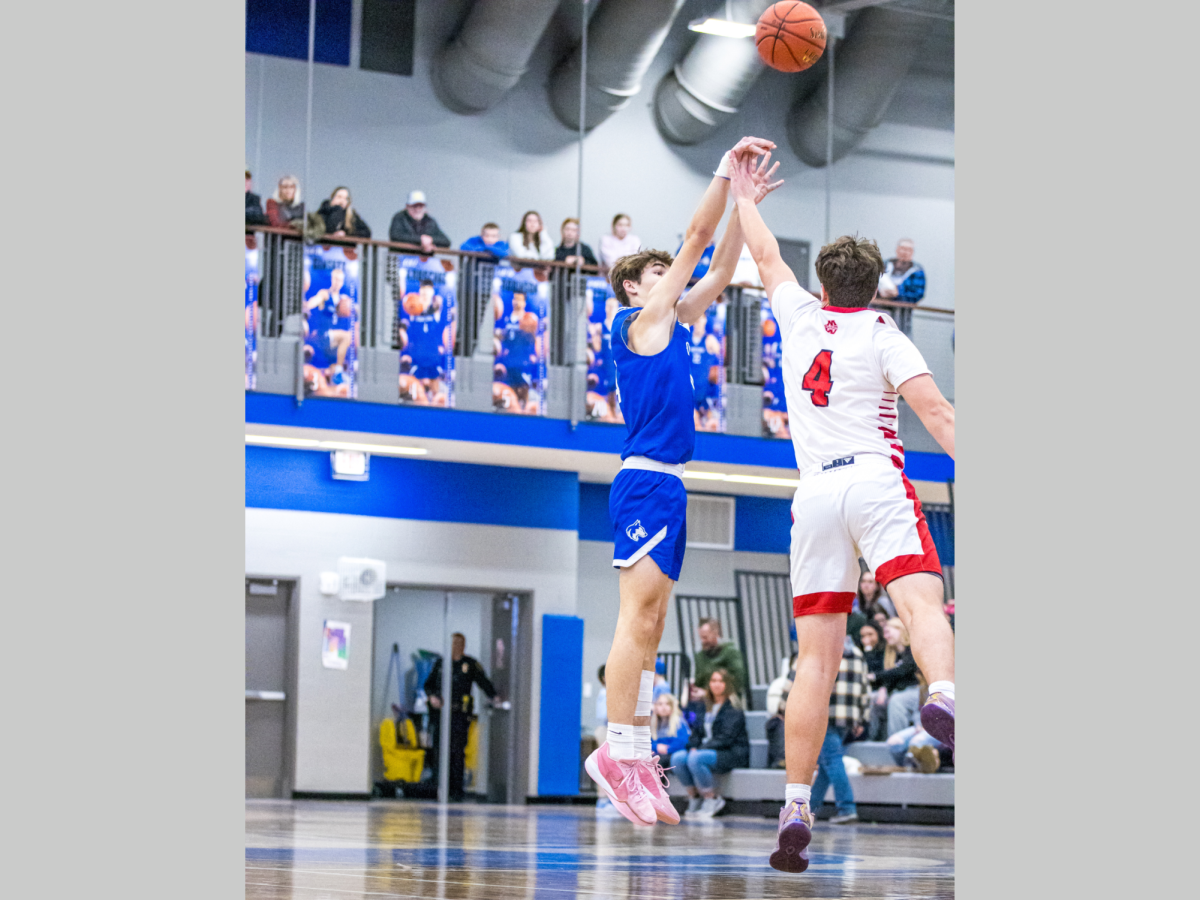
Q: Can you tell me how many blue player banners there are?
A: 7